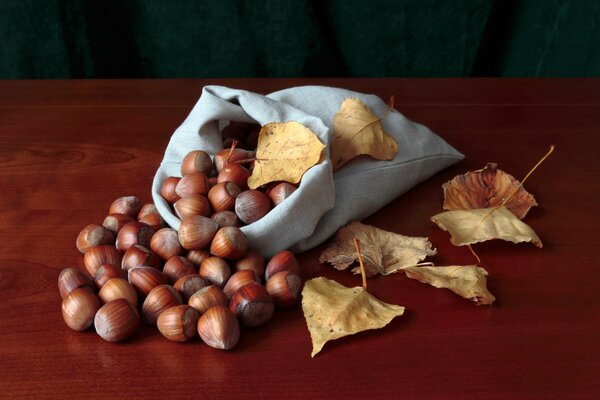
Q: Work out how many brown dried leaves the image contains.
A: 7